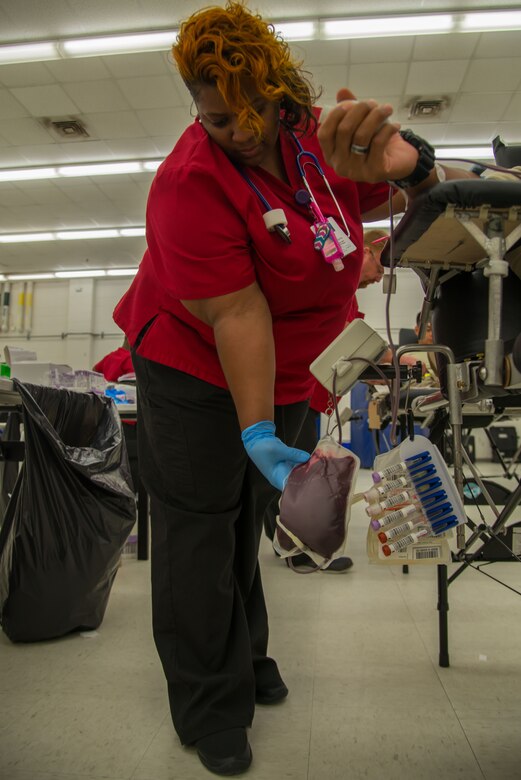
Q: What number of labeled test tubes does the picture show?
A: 6